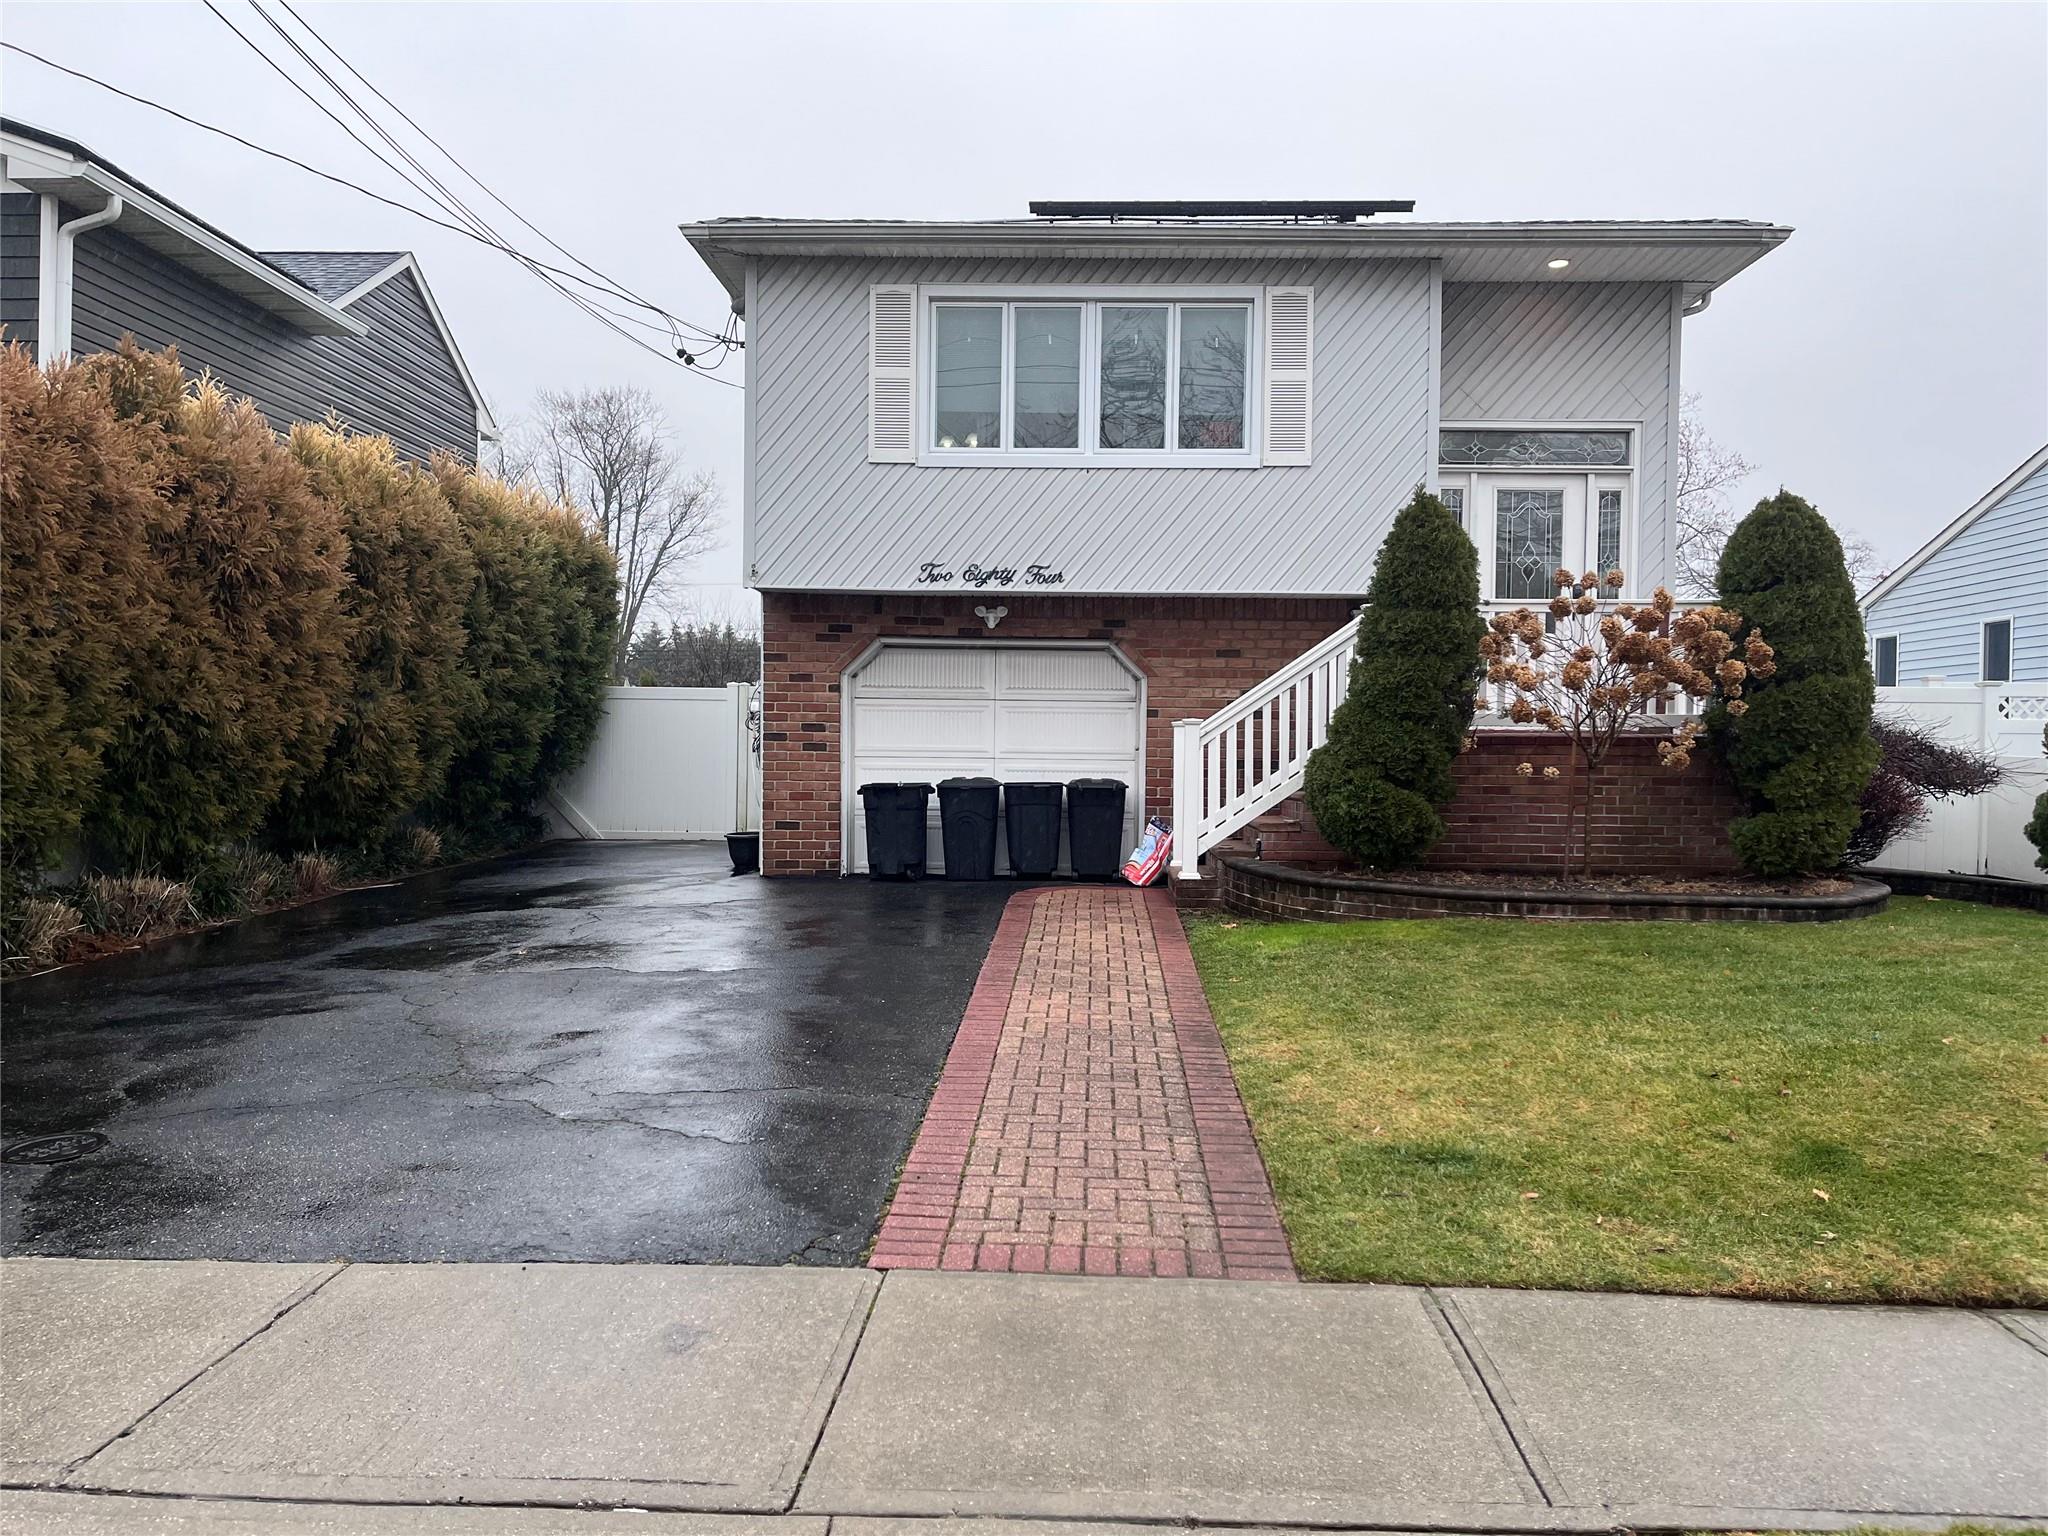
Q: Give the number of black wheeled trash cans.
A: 4